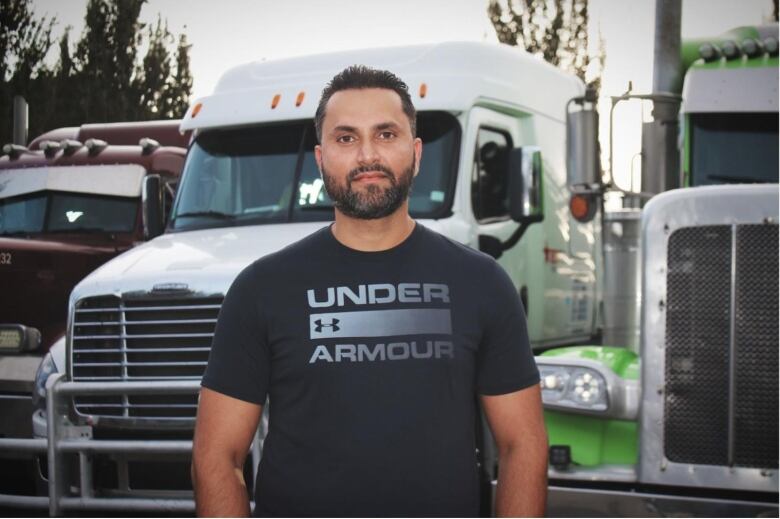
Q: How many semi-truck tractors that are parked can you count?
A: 3